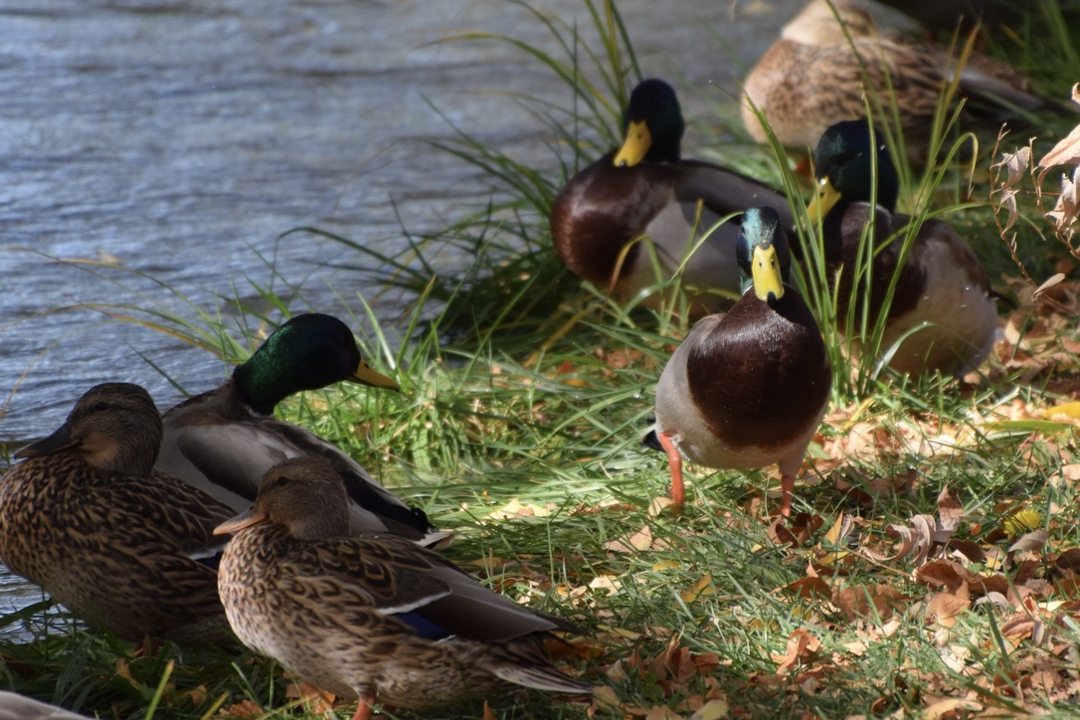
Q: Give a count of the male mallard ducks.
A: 4